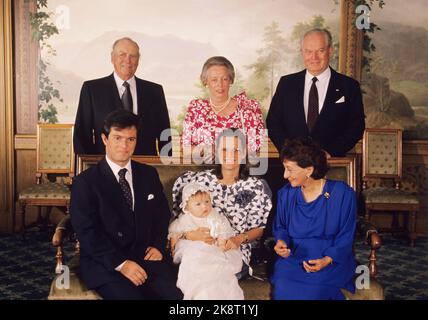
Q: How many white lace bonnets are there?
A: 1